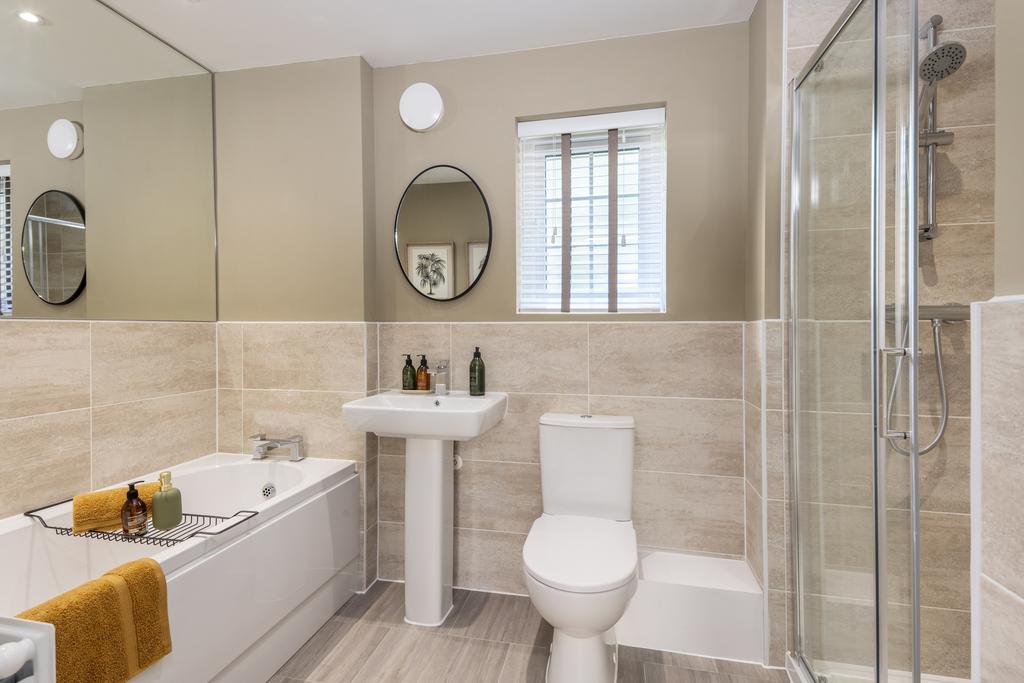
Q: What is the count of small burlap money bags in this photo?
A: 0